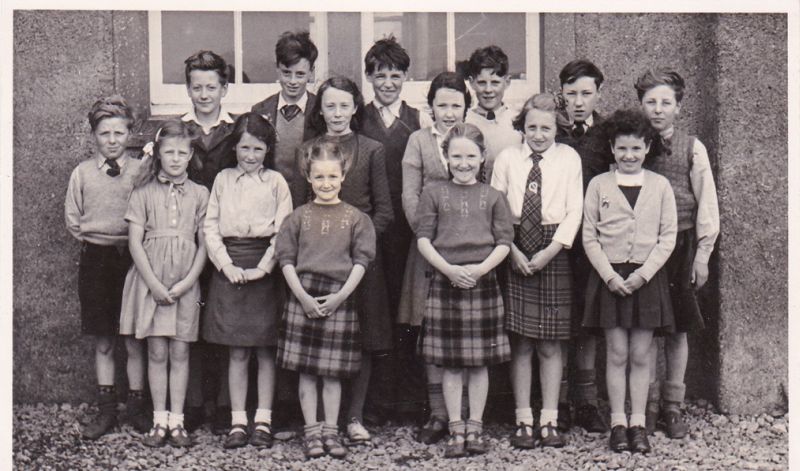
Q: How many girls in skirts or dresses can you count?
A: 8